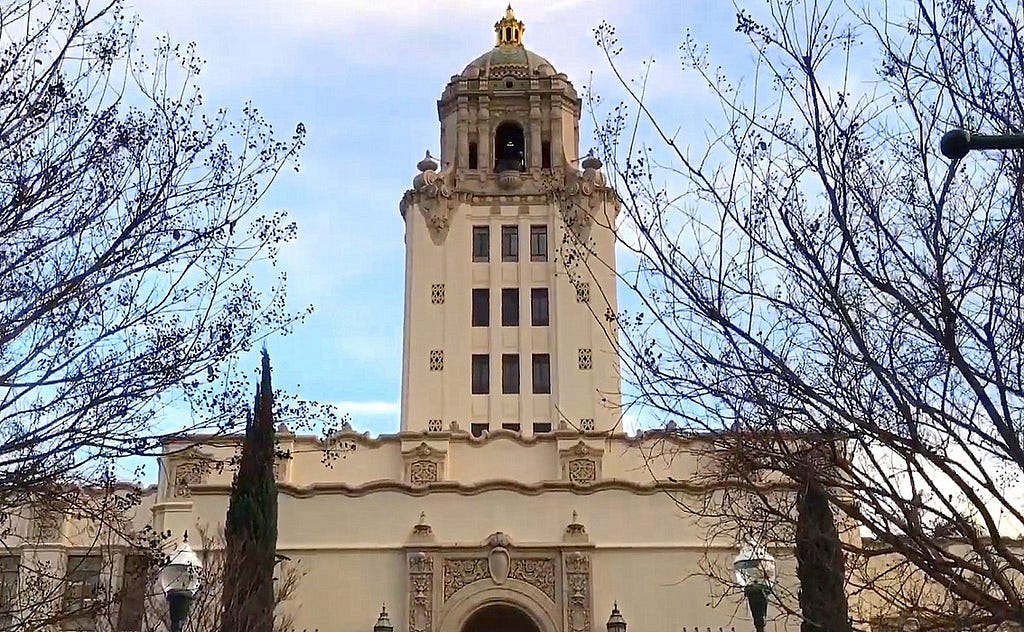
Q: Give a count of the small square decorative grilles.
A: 6